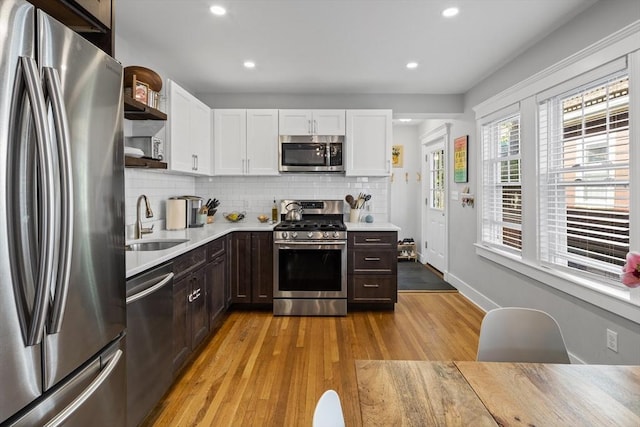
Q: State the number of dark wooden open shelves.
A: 2